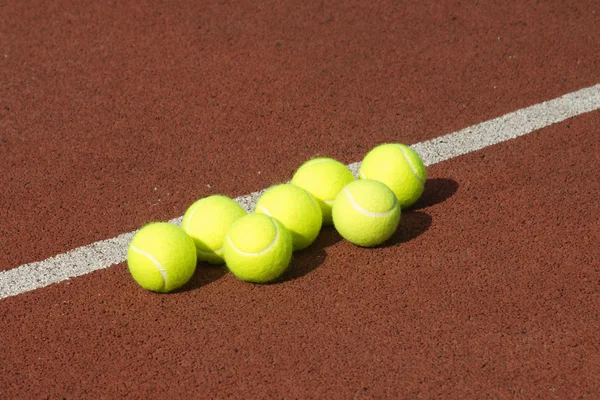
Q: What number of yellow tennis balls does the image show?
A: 7